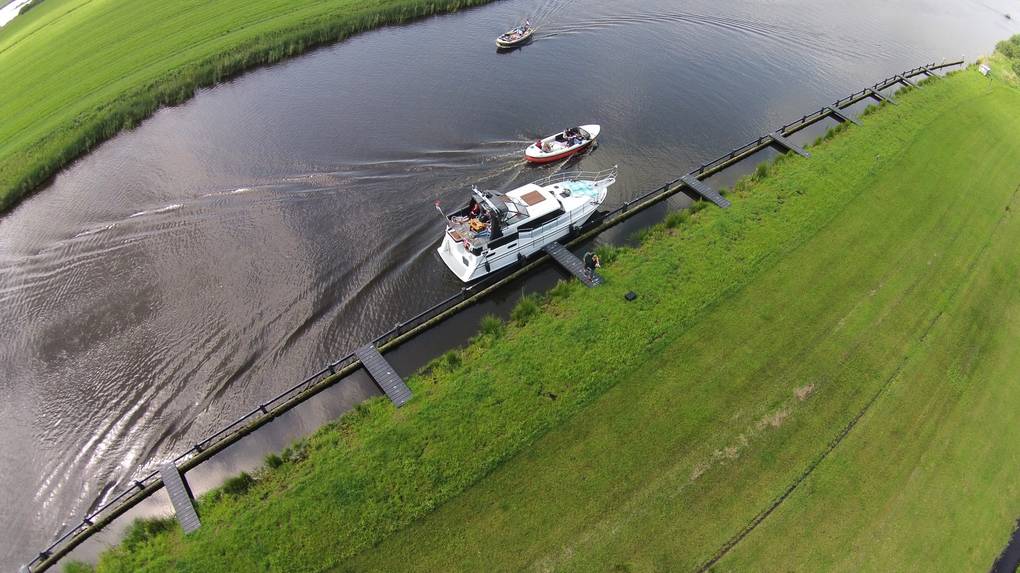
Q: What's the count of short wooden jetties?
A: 9